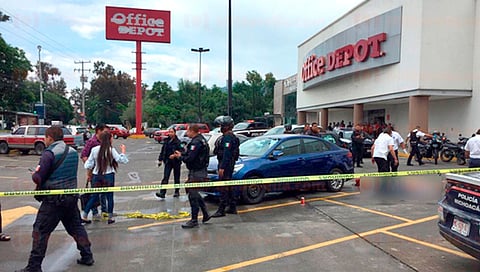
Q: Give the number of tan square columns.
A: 4